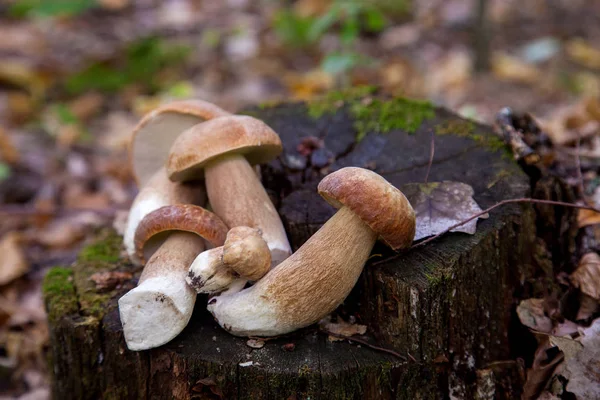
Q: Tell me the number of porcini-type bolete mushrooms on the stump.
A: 5